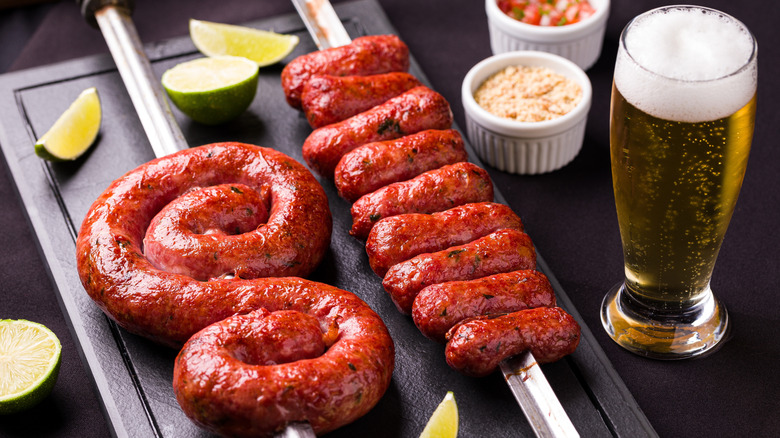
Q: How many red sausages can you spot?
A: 10